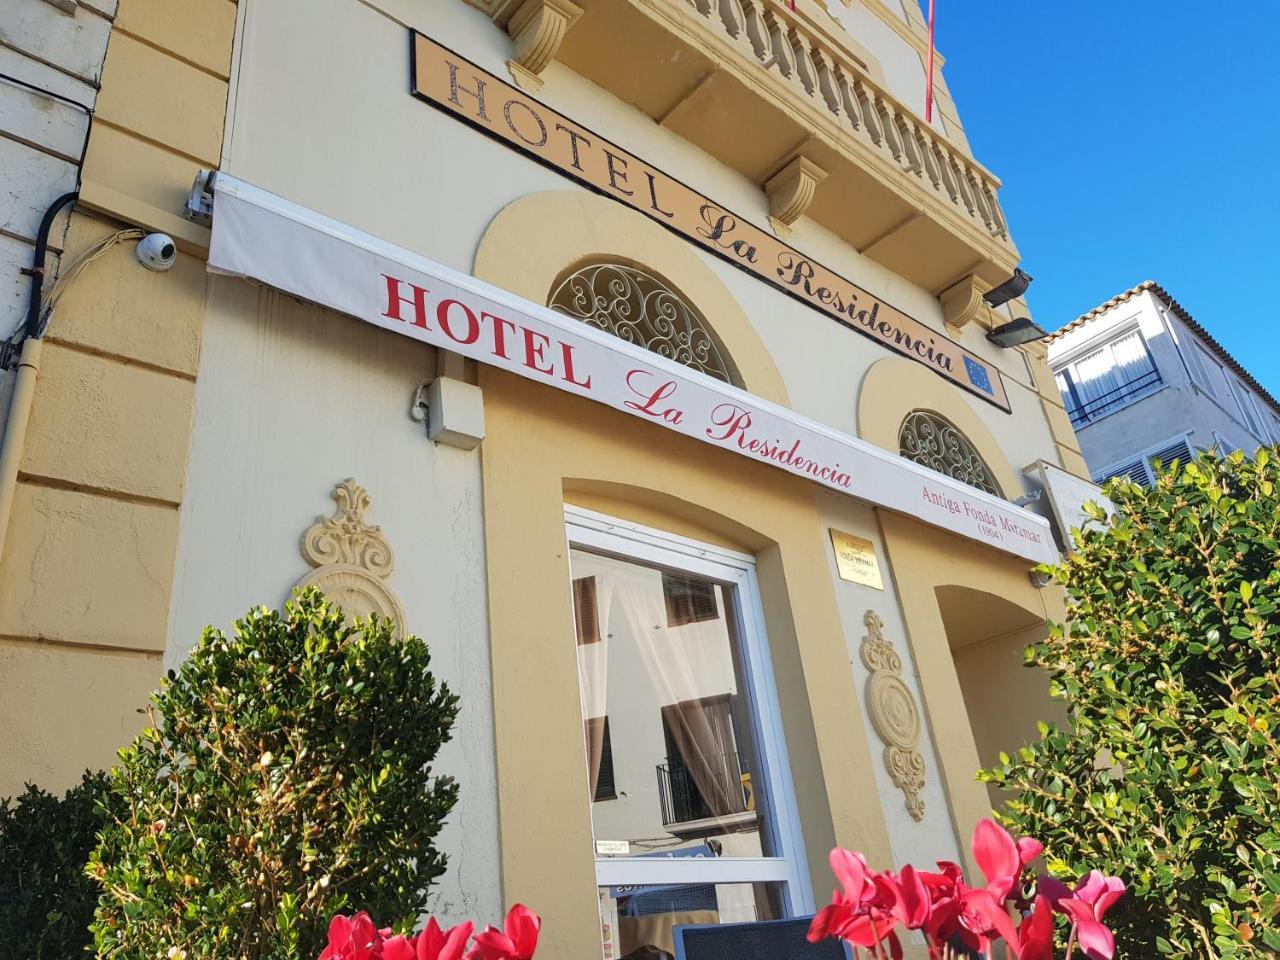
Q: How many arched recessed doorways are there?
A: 2